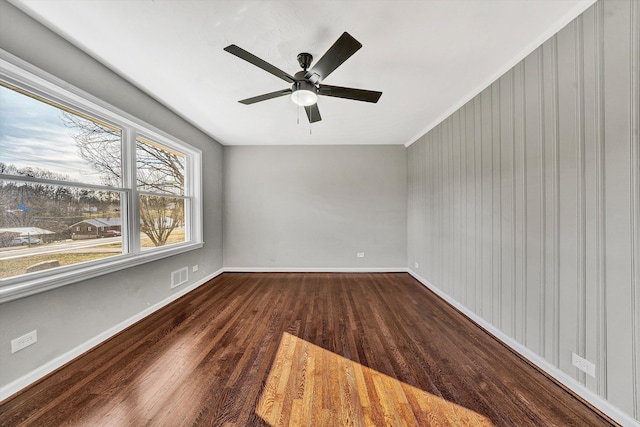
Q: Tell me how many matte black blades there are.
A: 5